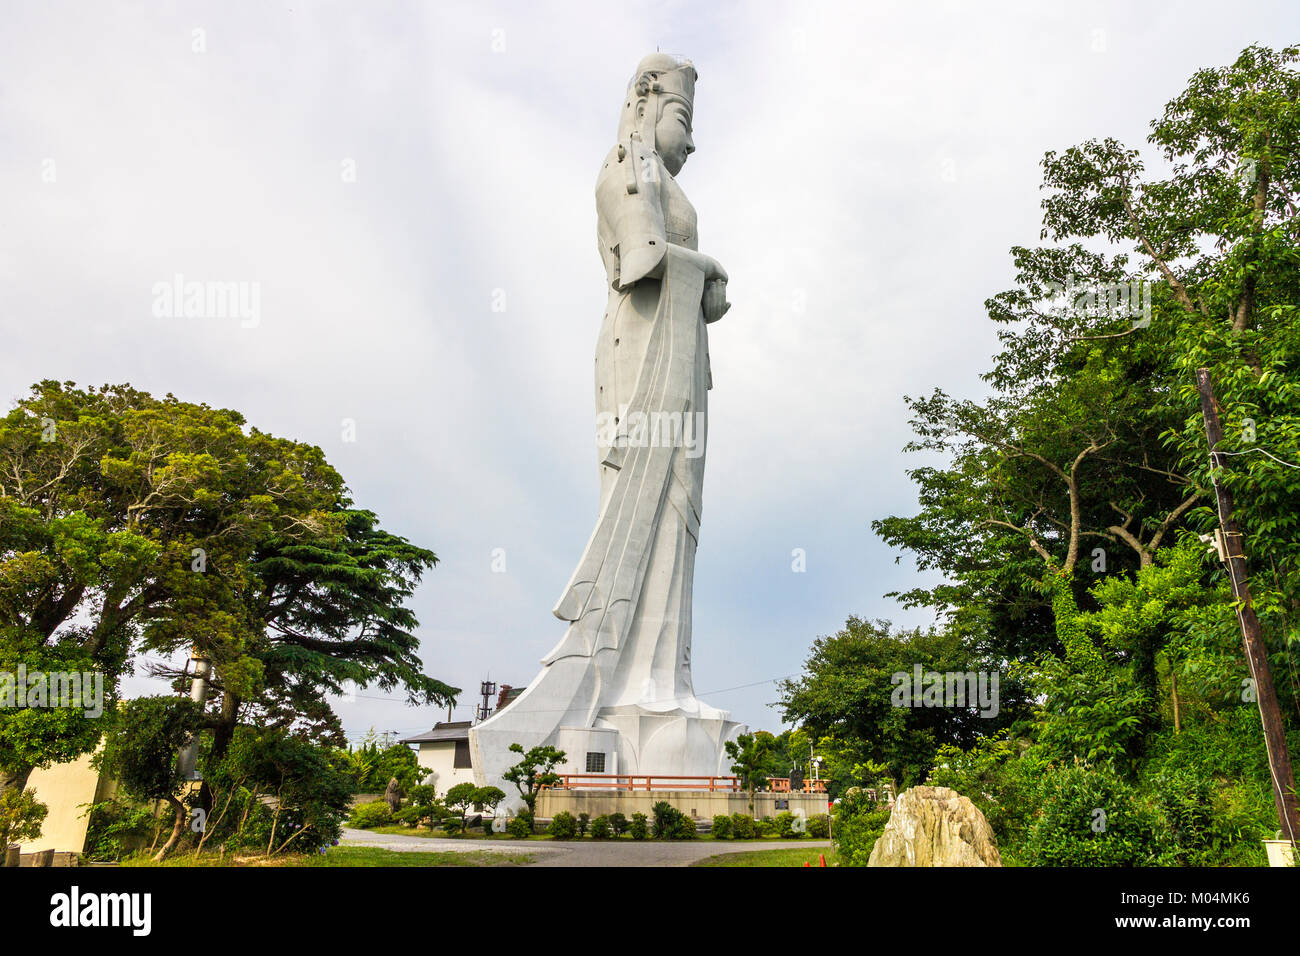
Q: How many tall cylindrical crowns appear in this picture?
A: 1